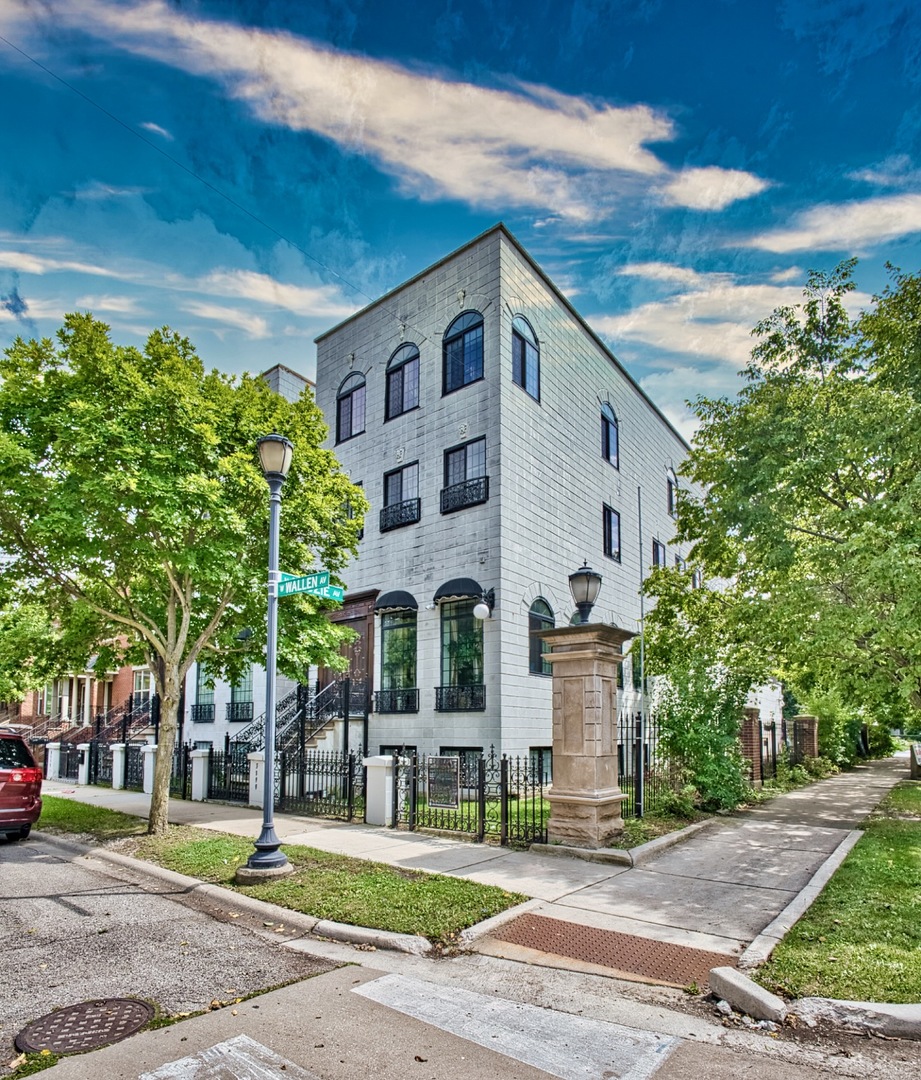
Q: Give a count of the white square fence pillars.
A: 7